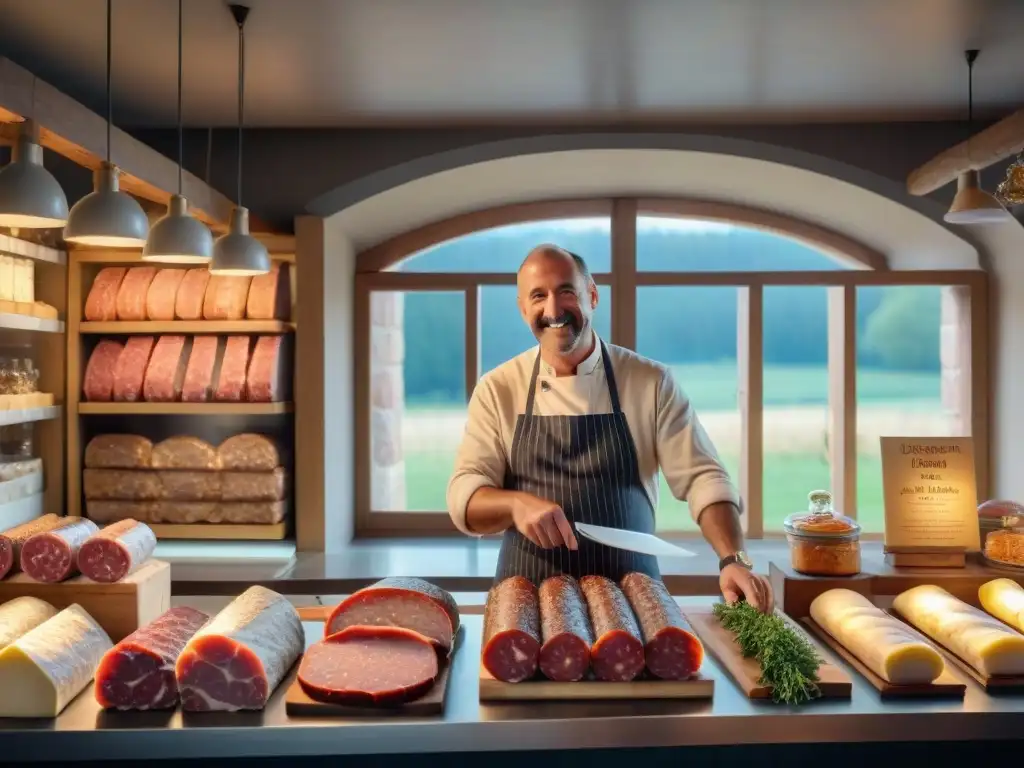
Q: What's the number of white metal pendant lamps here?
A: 5